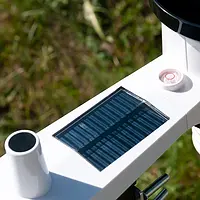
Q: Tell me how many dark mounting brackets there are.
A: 1